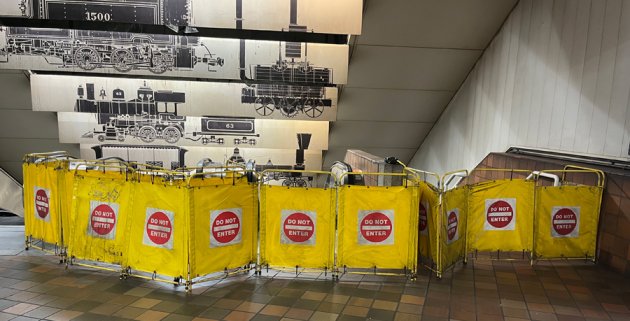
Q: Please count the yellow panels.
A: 10